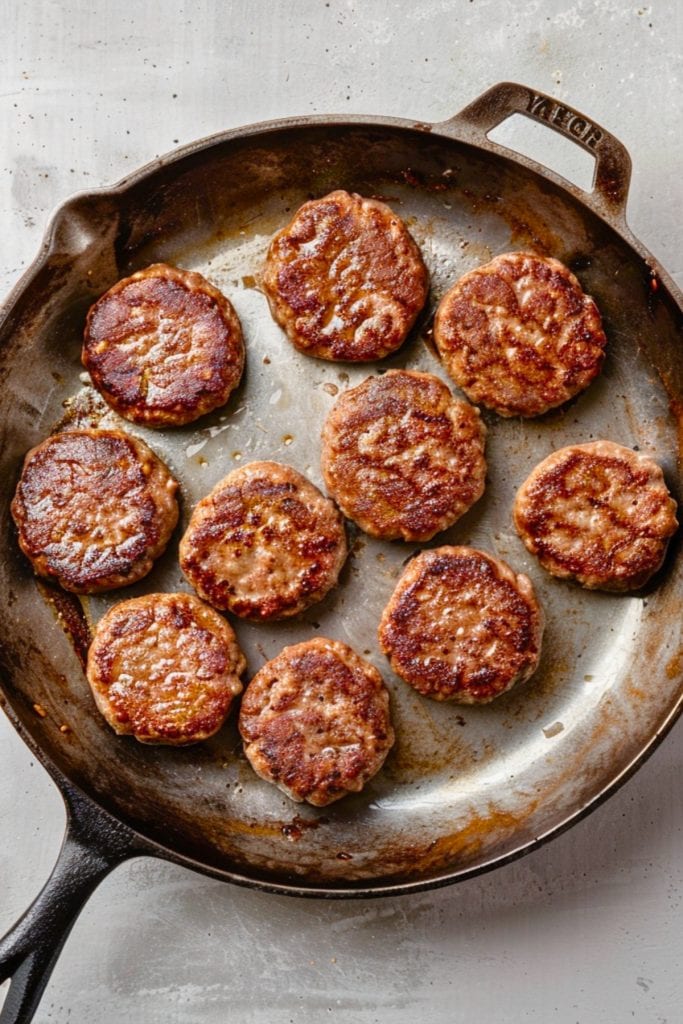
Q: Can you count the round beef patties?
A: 10